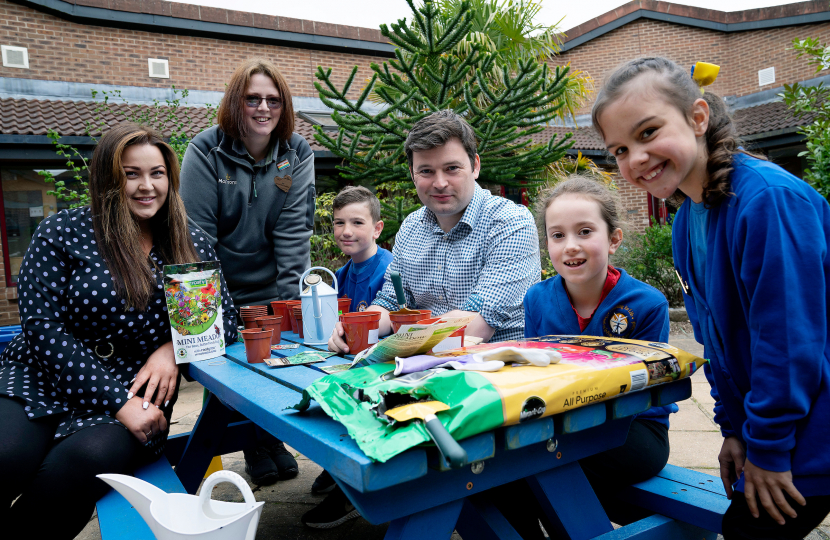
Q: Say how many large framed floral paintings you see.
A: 0